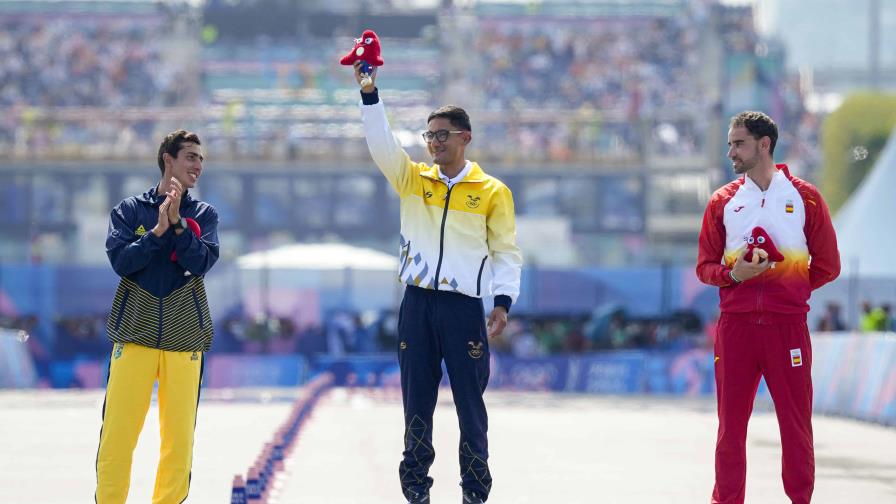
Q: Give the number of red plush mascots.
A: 3